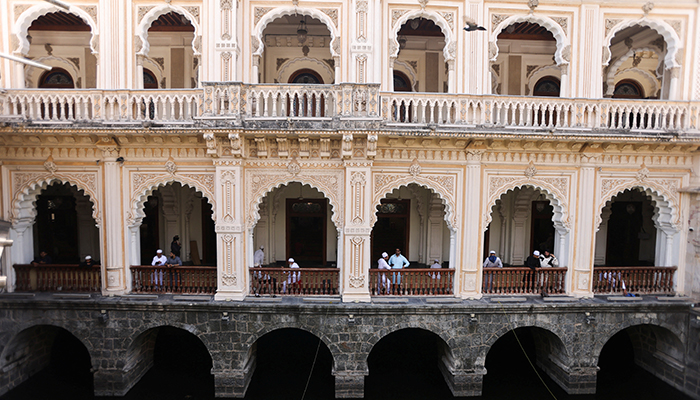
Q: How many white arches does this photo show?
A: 12